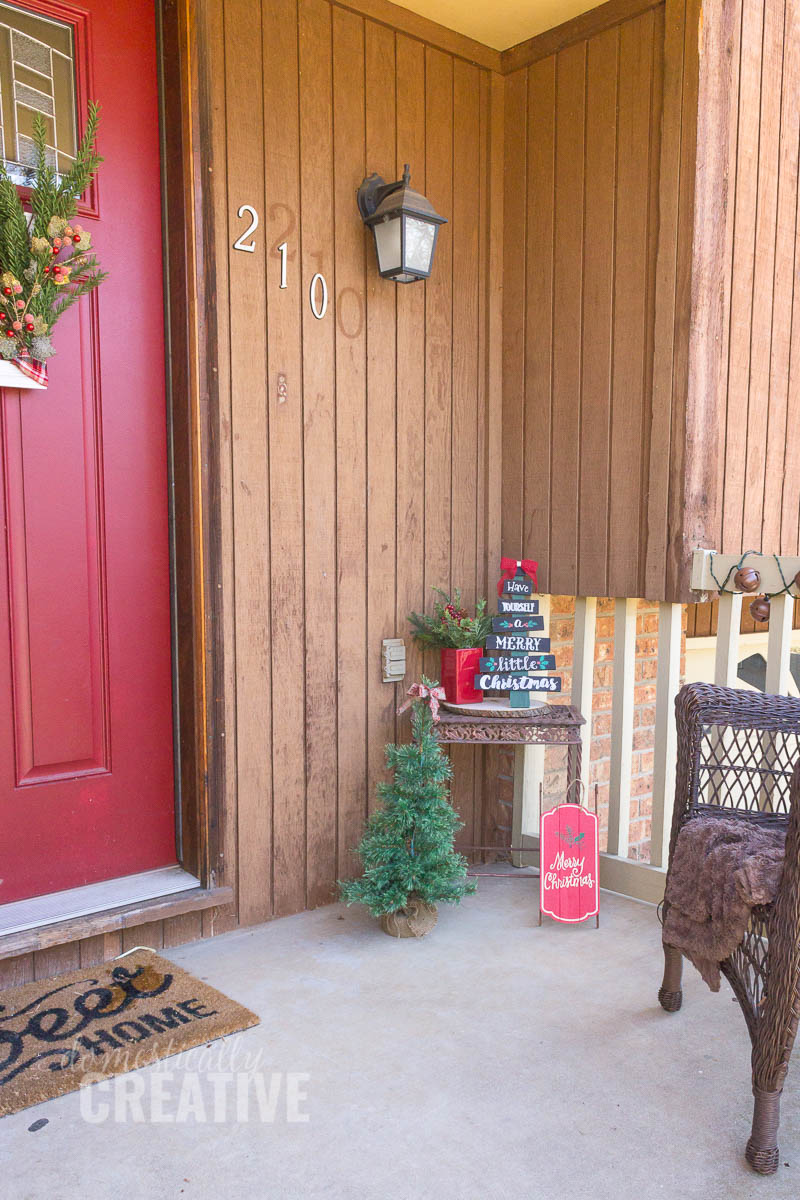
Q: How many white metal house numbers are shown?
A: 3